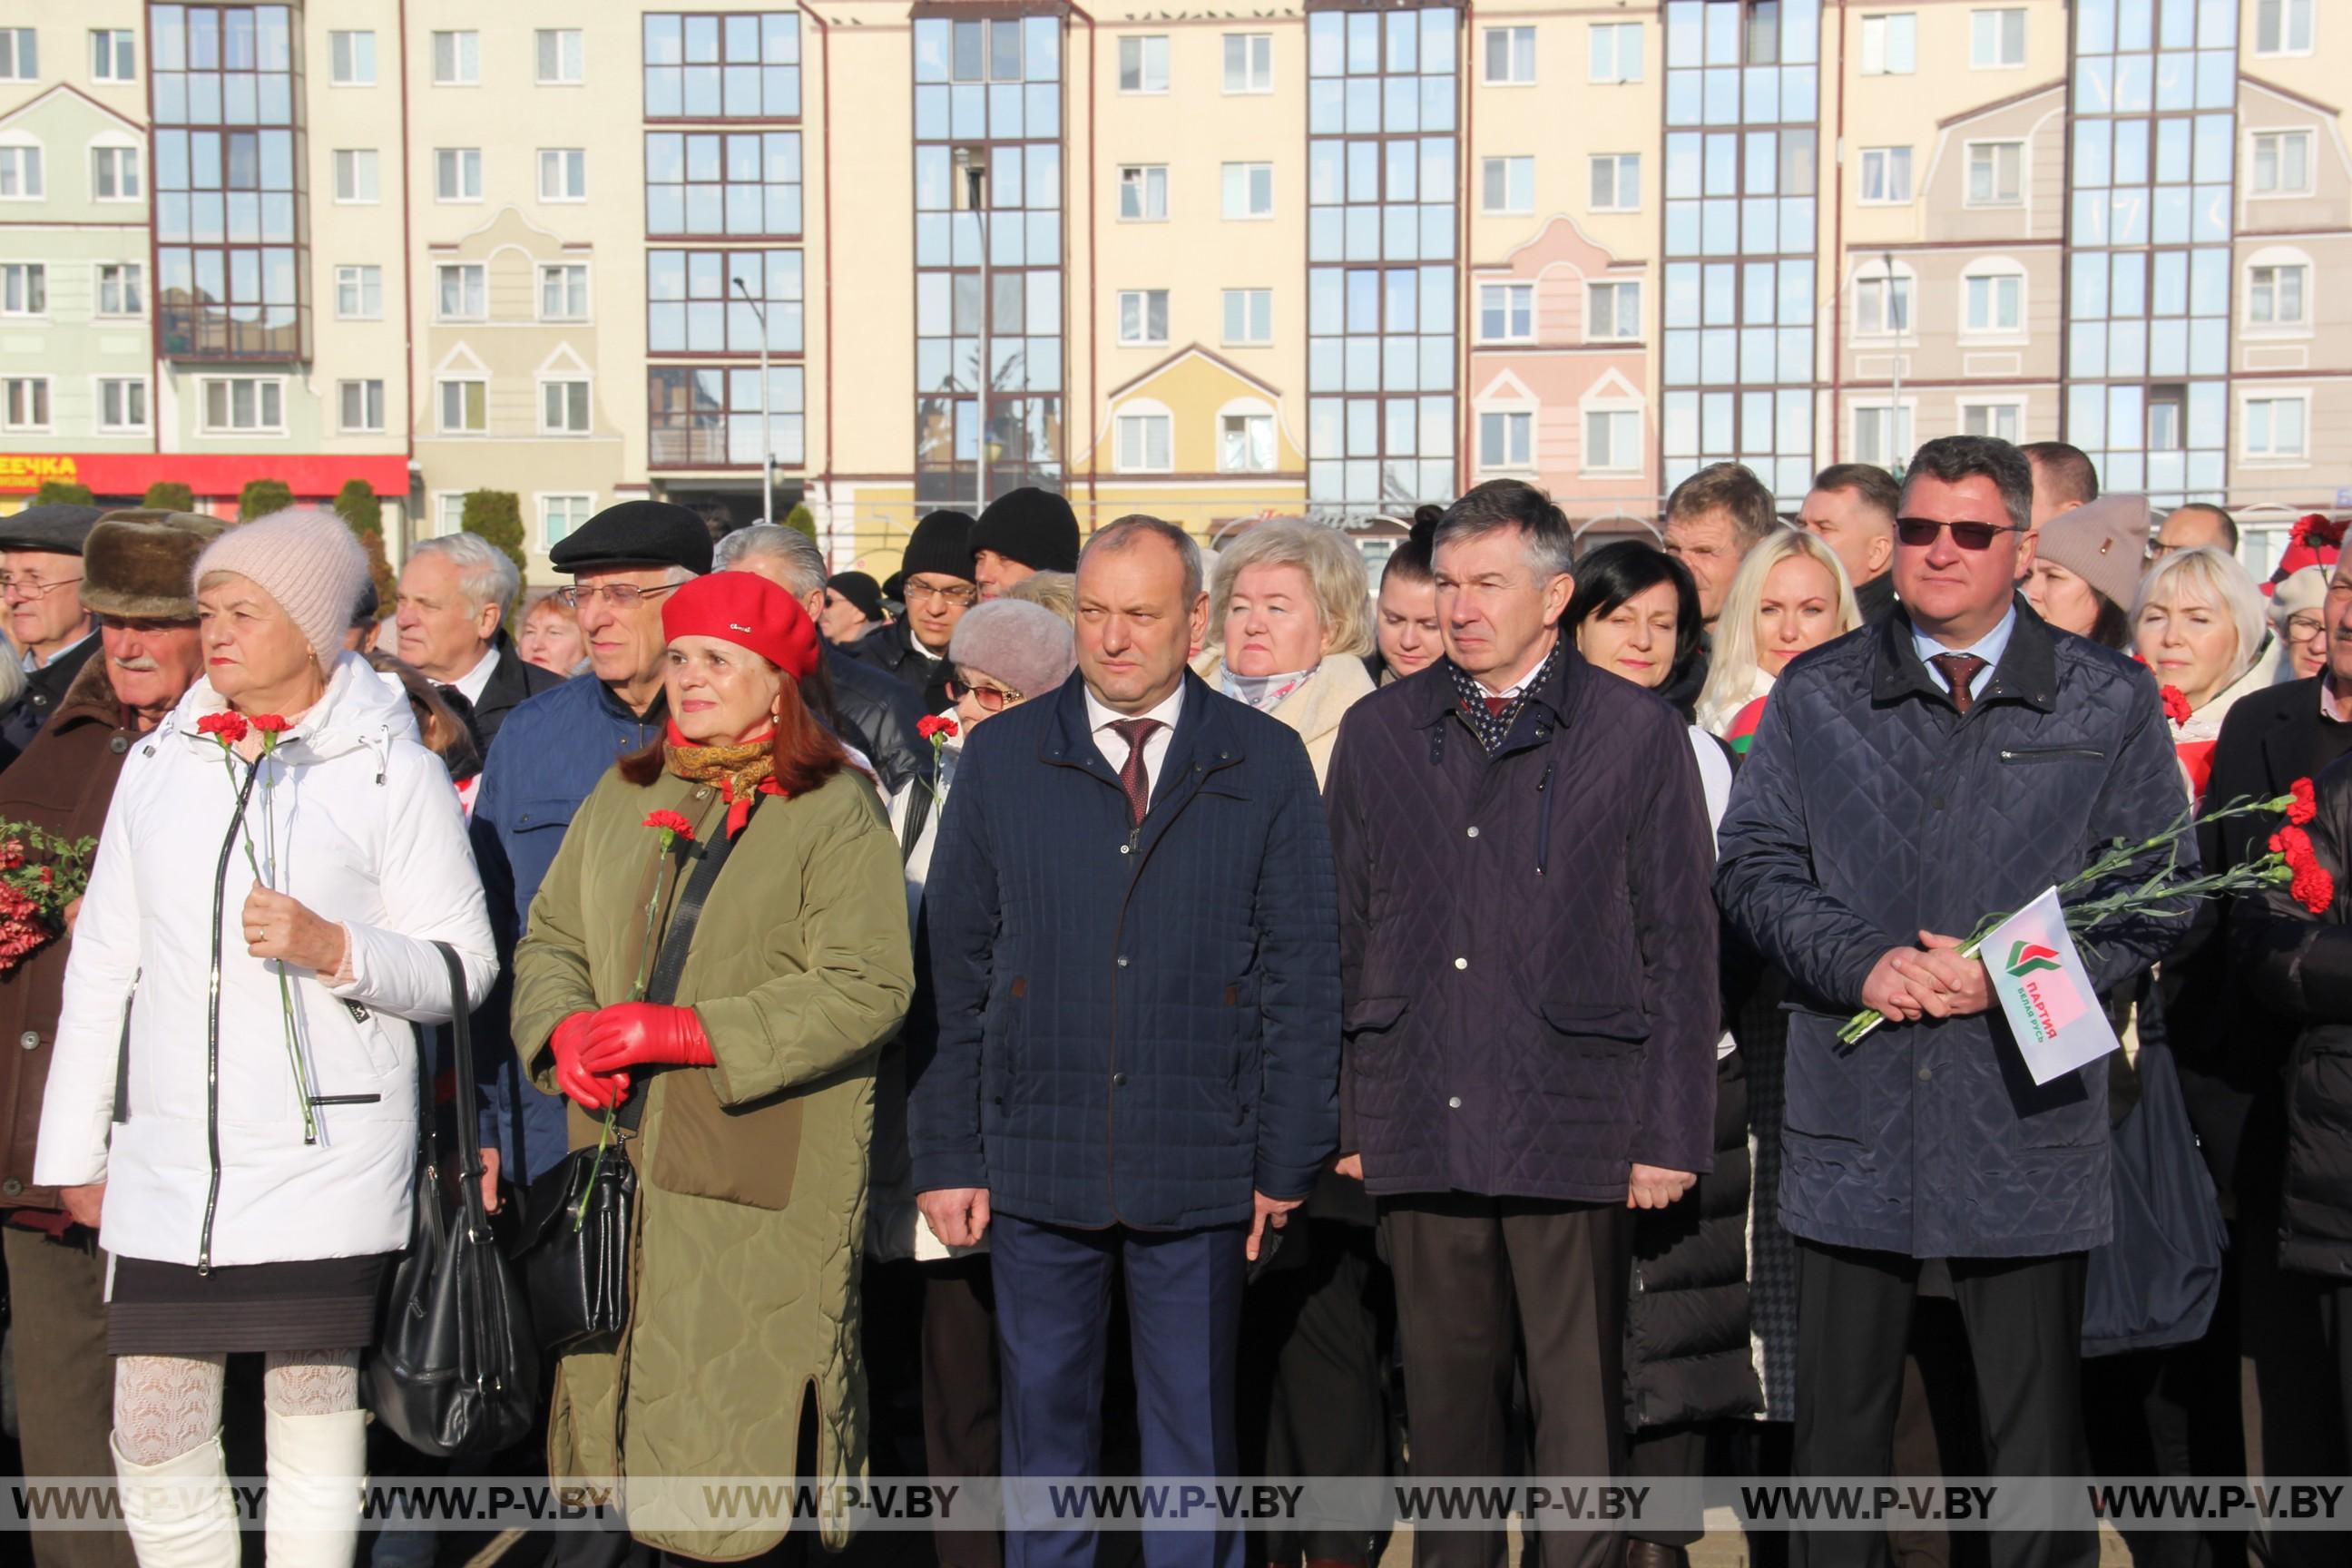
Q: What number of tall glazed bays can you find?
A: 6